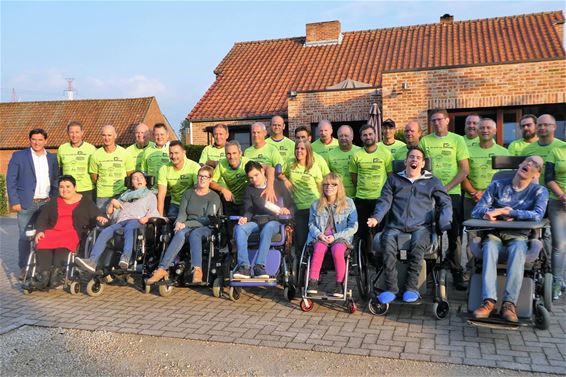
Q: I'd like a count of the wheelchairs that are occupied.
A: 7